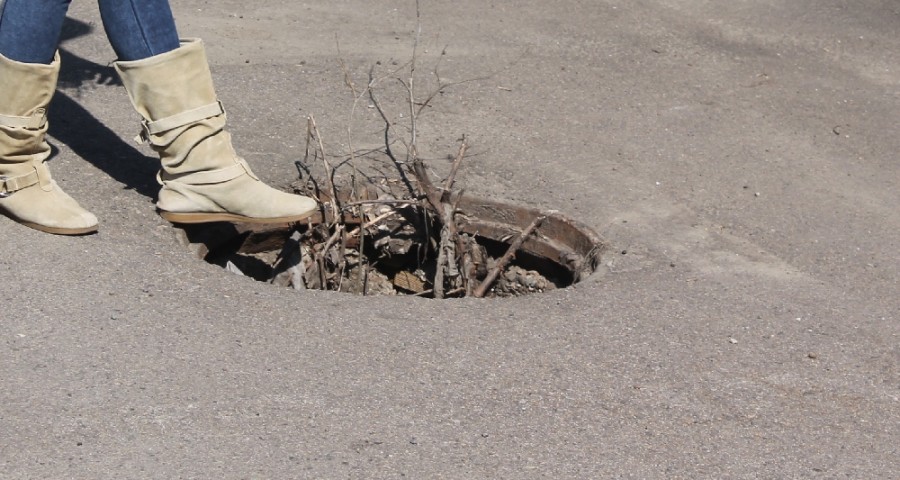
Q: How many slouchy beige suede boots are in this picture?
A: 2